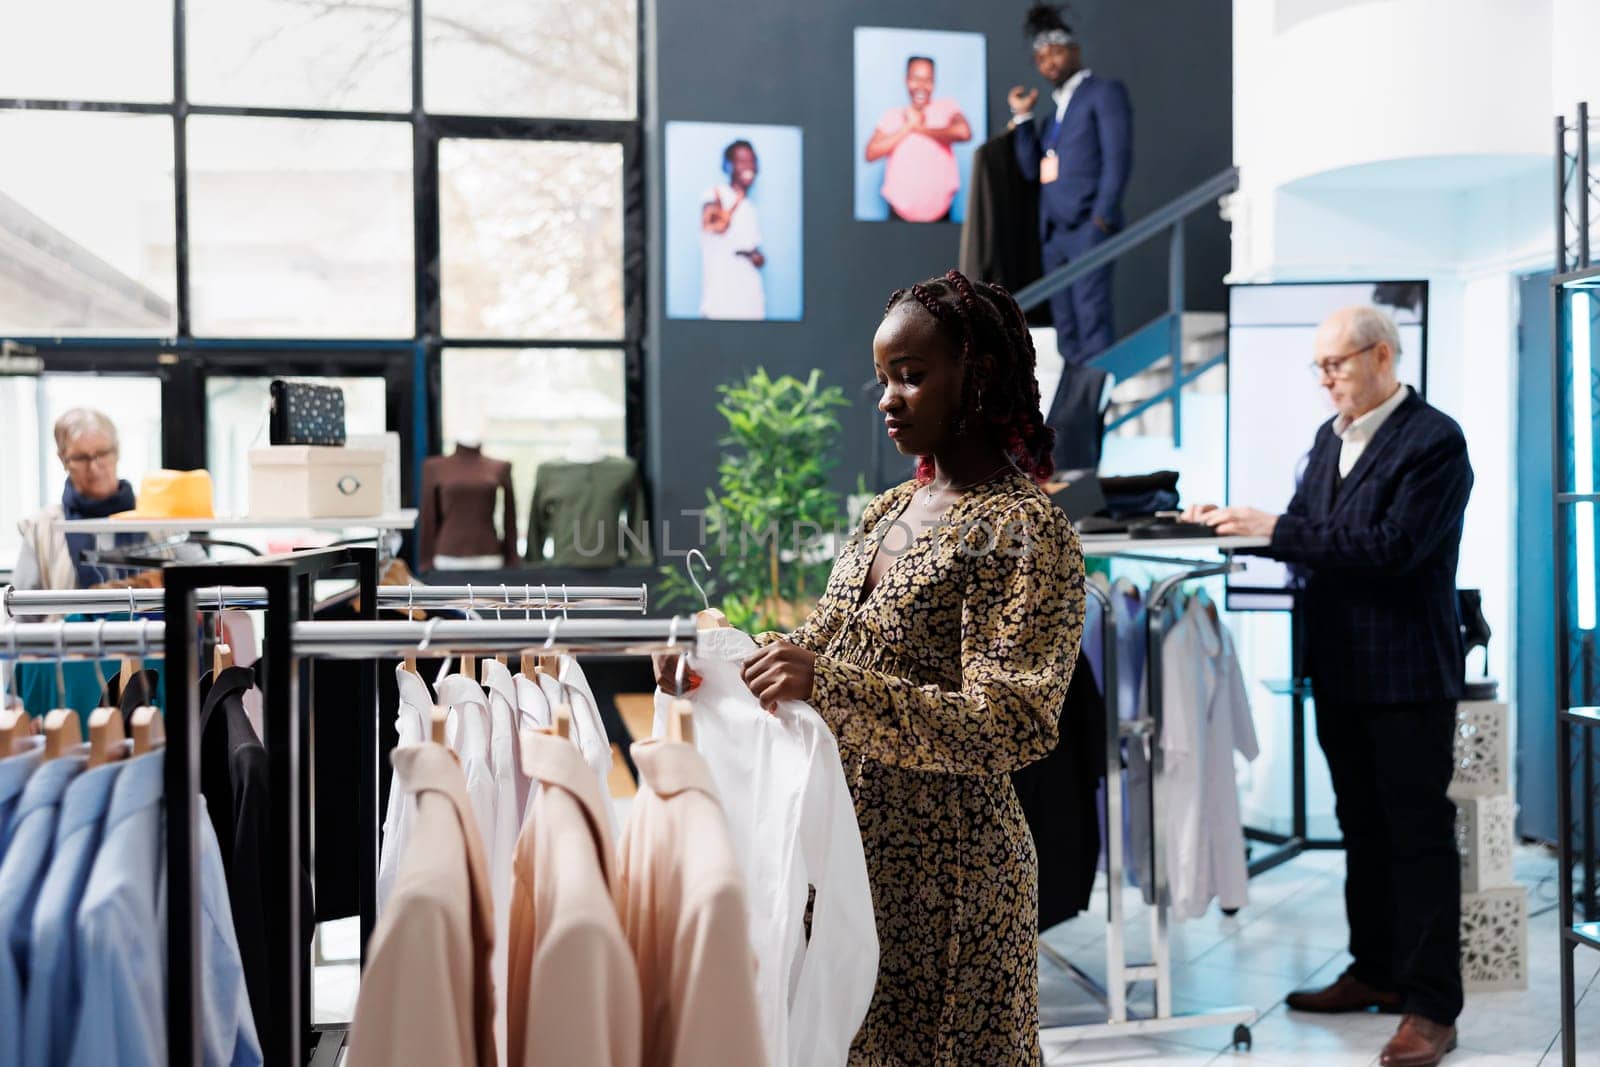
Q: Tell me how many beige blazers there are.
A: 3